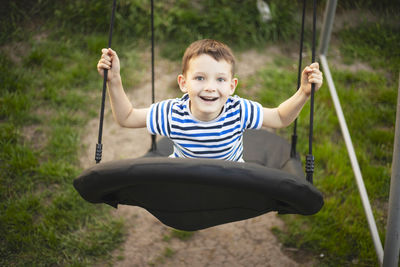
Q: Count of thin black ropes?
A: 4